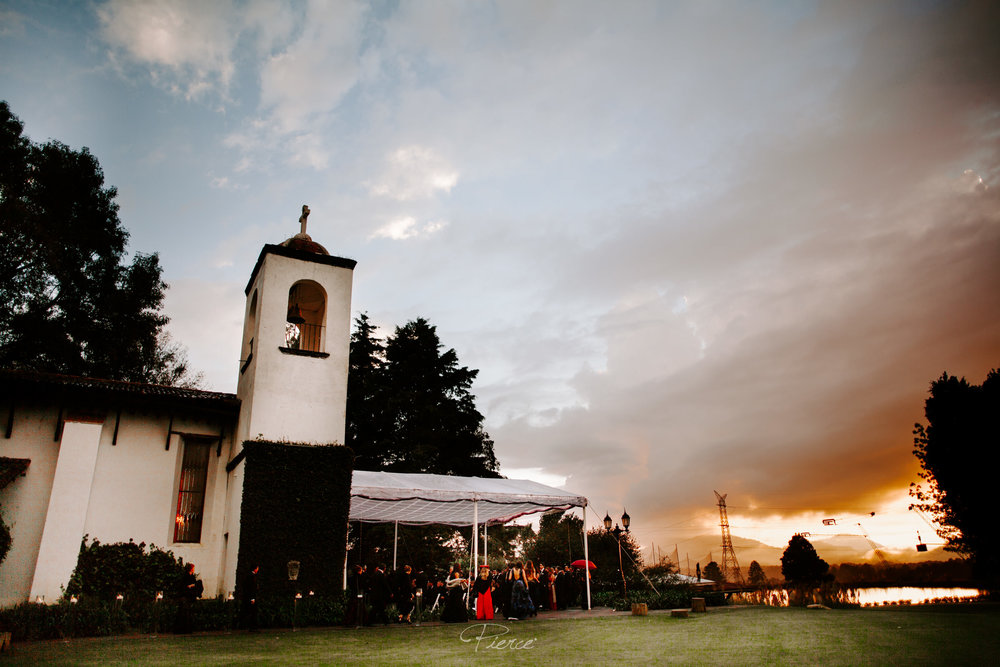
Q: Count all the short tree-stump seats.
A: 3